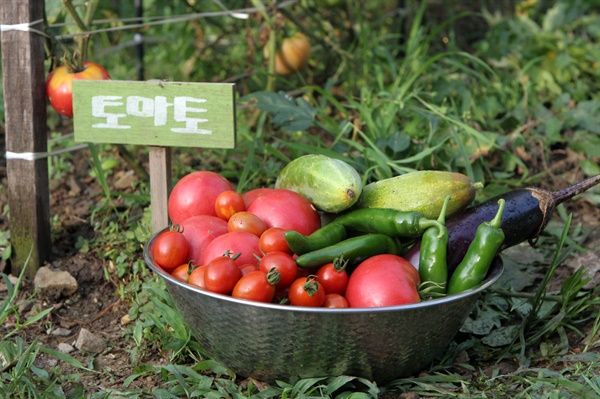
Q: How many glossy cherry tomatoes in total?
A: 13